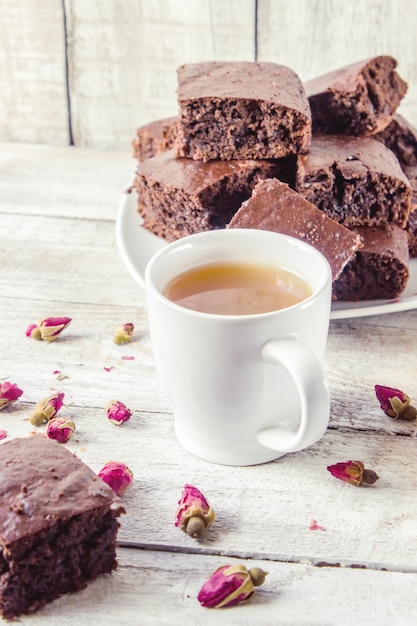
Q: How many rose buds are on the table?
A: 11